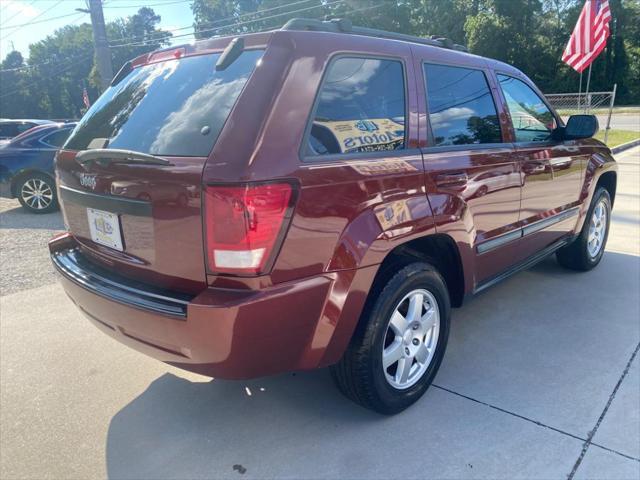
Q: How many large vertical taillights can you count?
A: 1